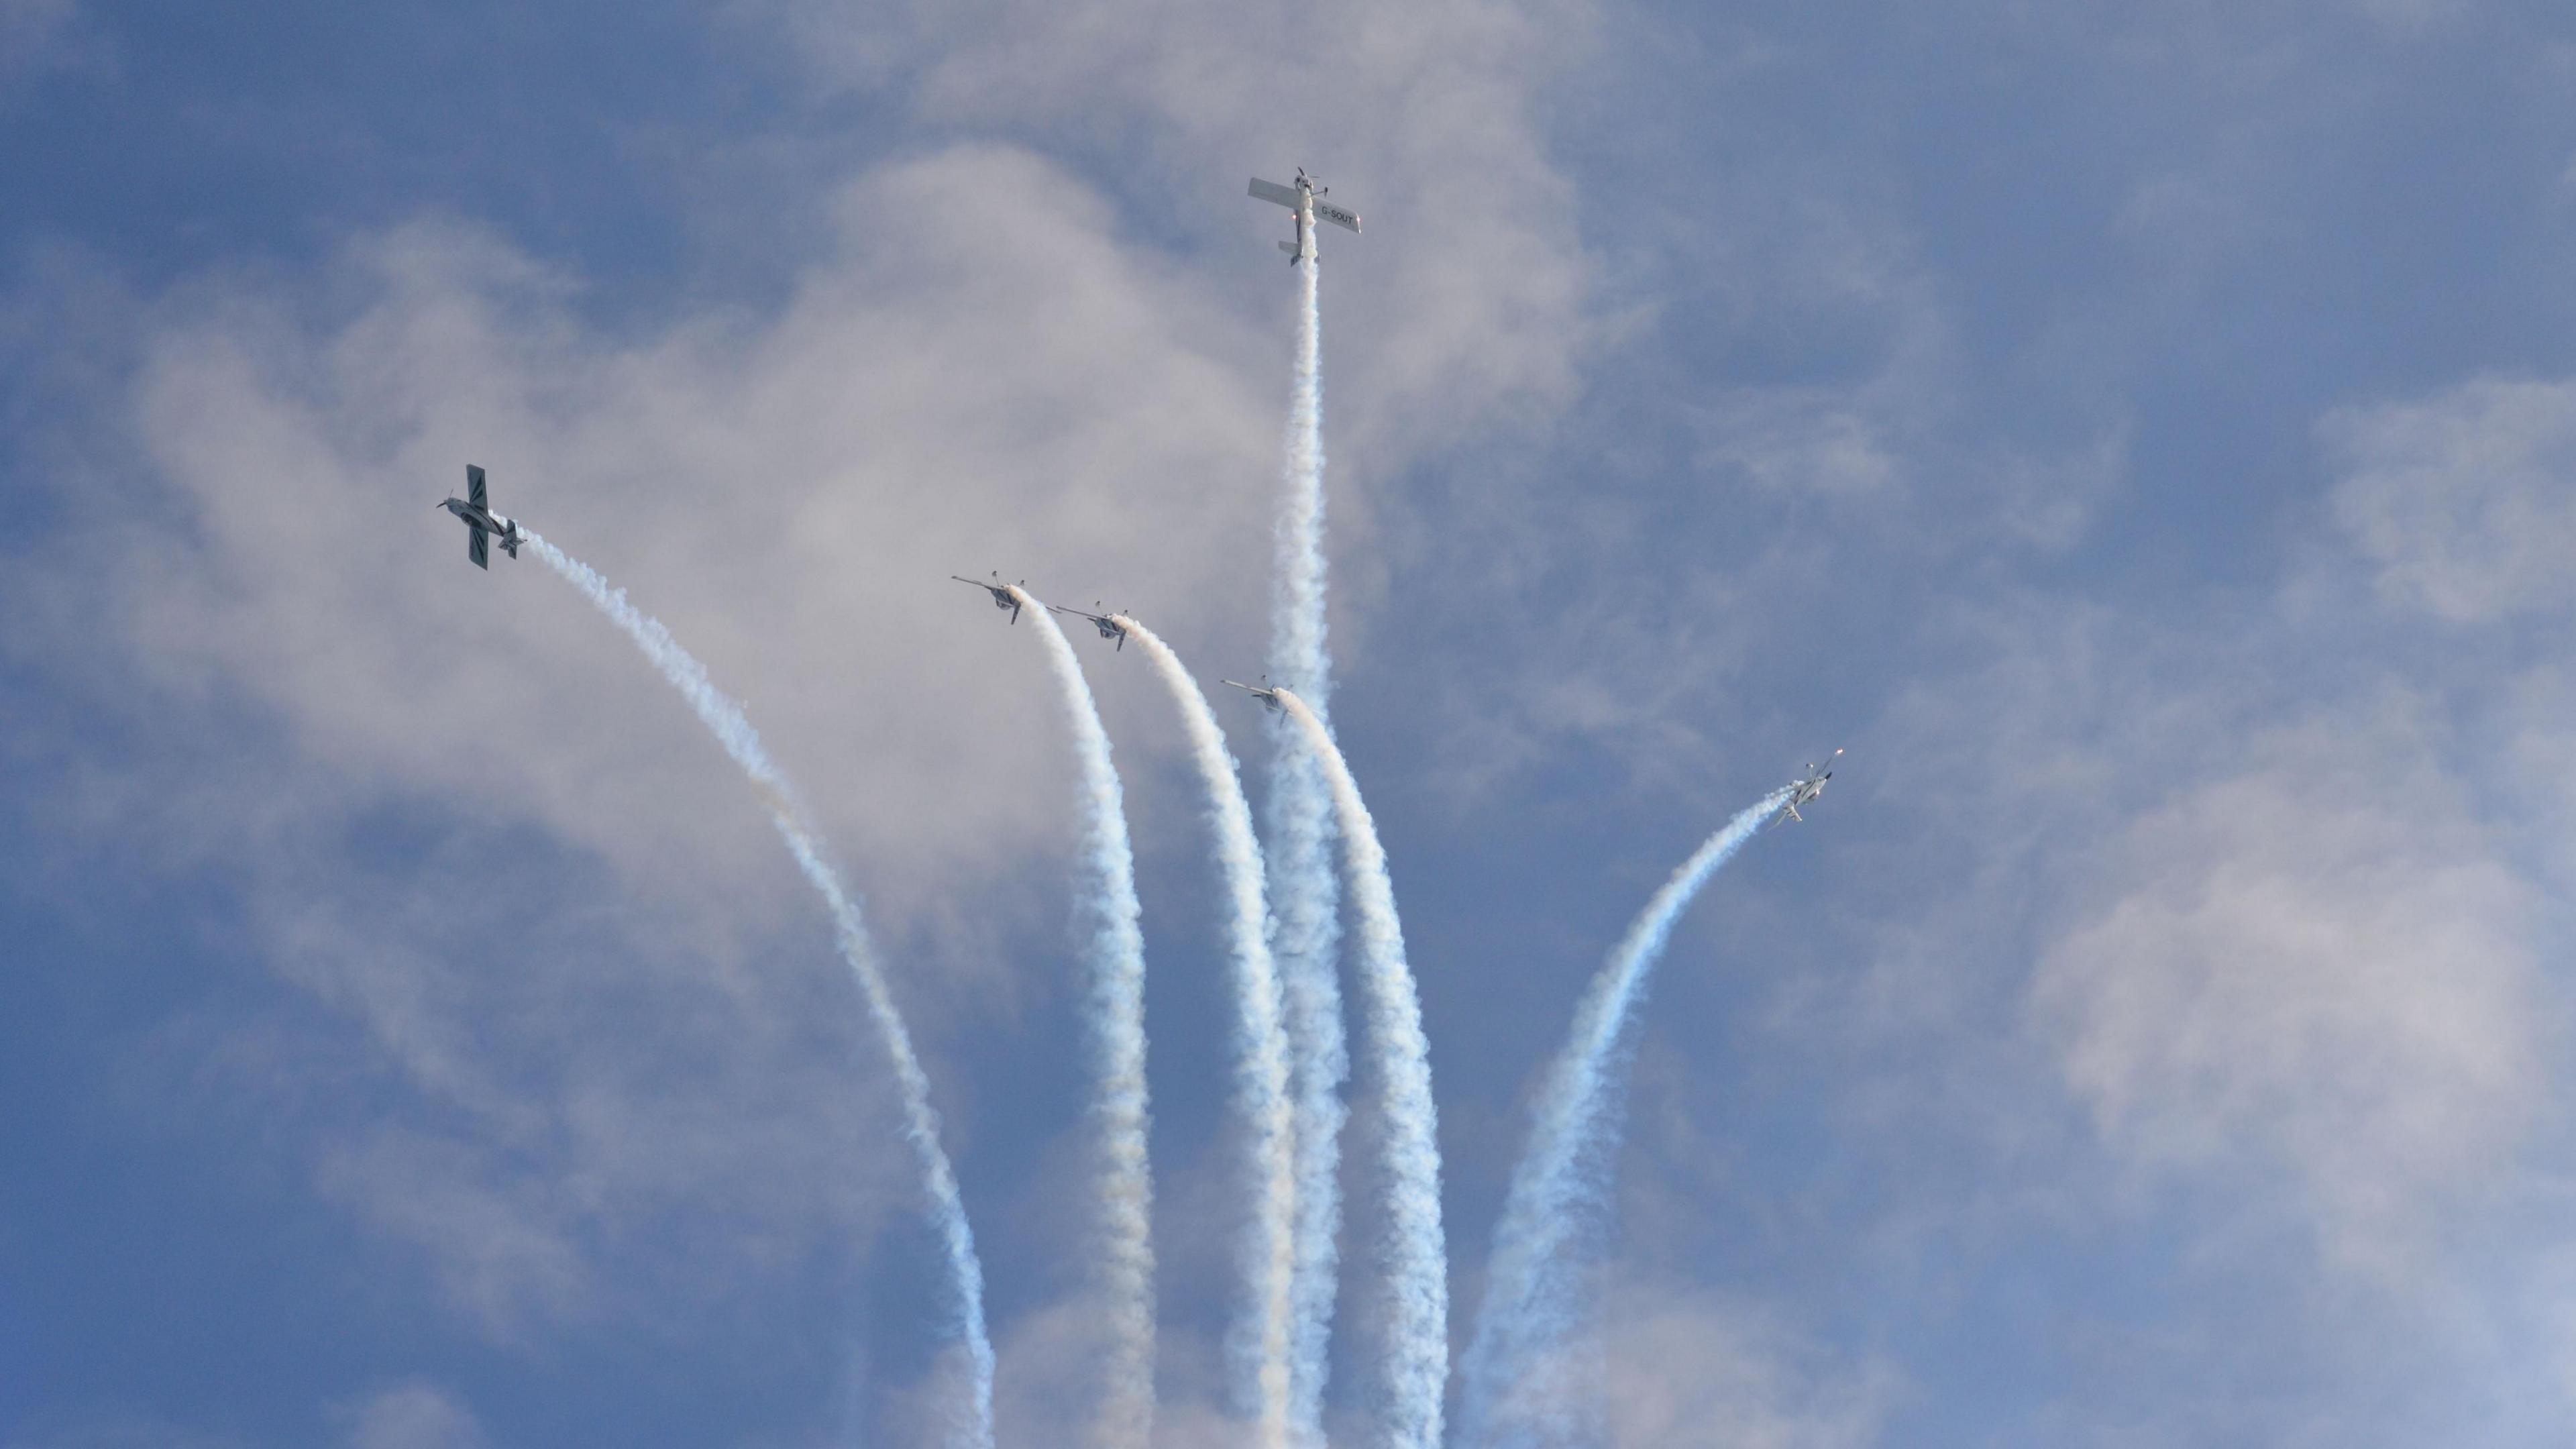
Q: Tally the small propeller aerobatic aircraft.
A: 6